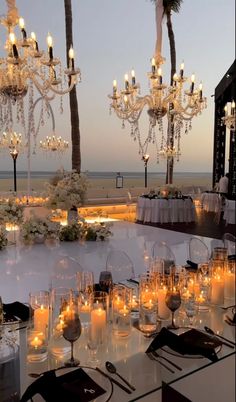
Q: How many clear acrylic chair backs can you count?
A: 5